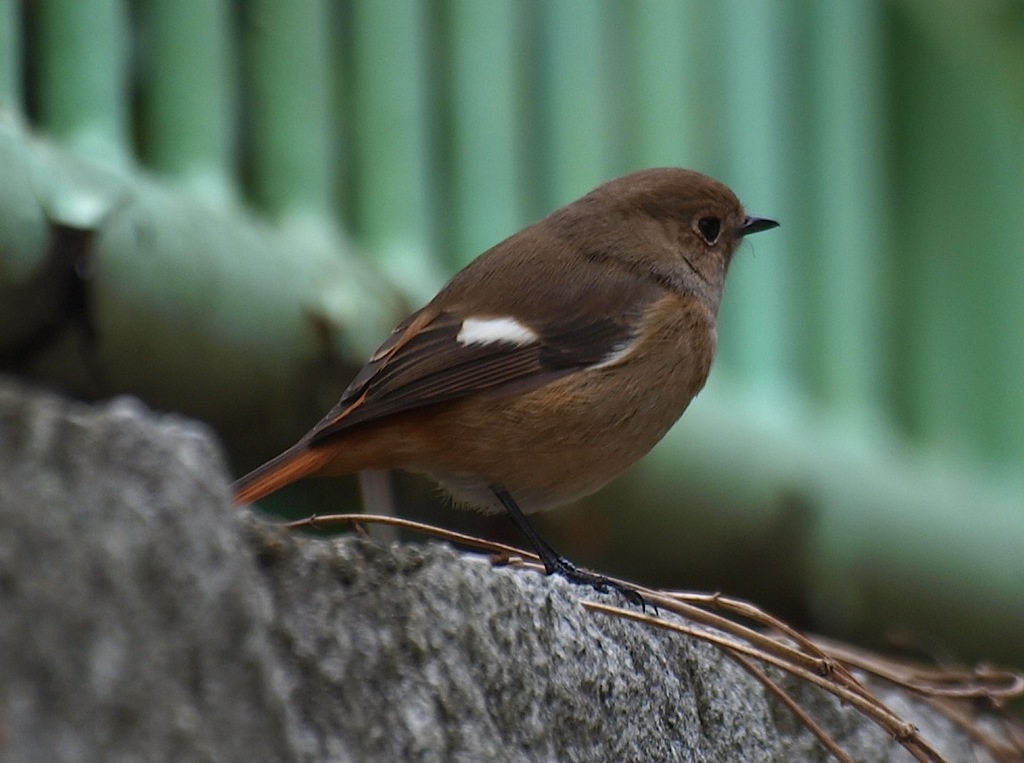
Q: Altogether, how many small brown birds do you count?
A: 1